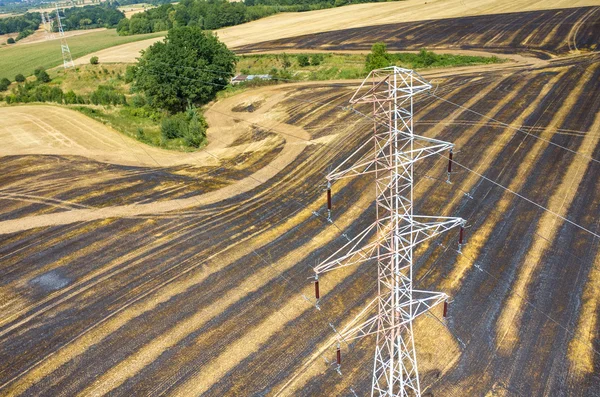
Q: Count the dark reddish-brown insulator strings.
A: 6